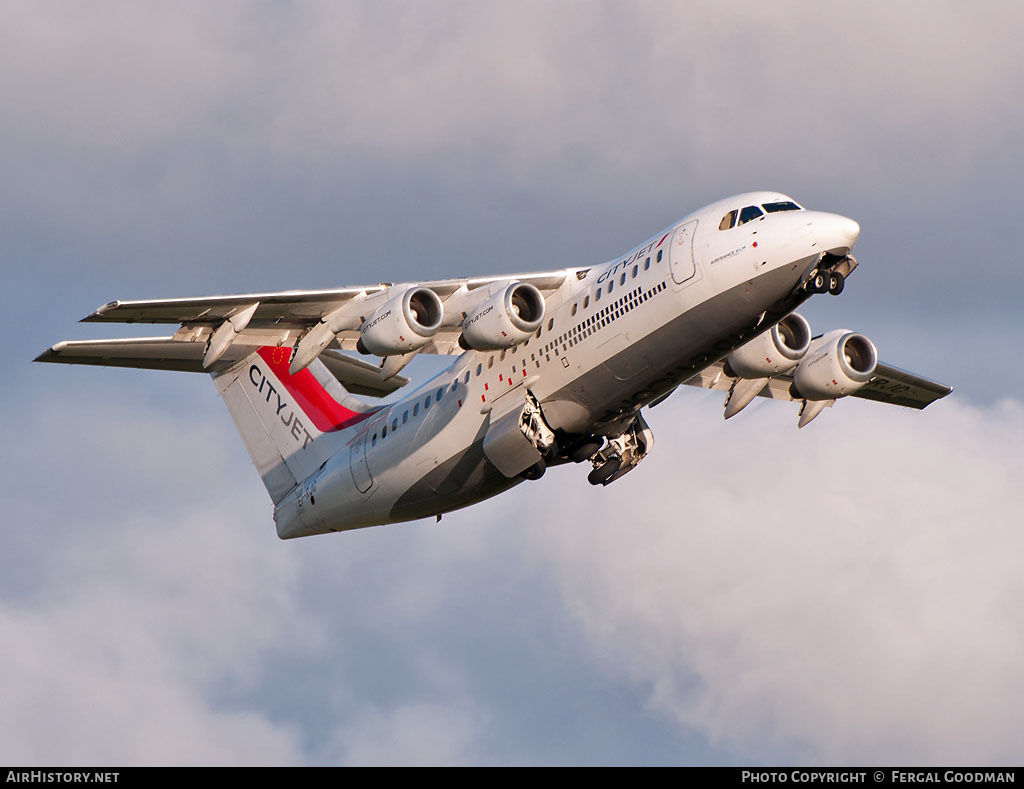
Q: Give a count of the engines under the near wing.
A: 2